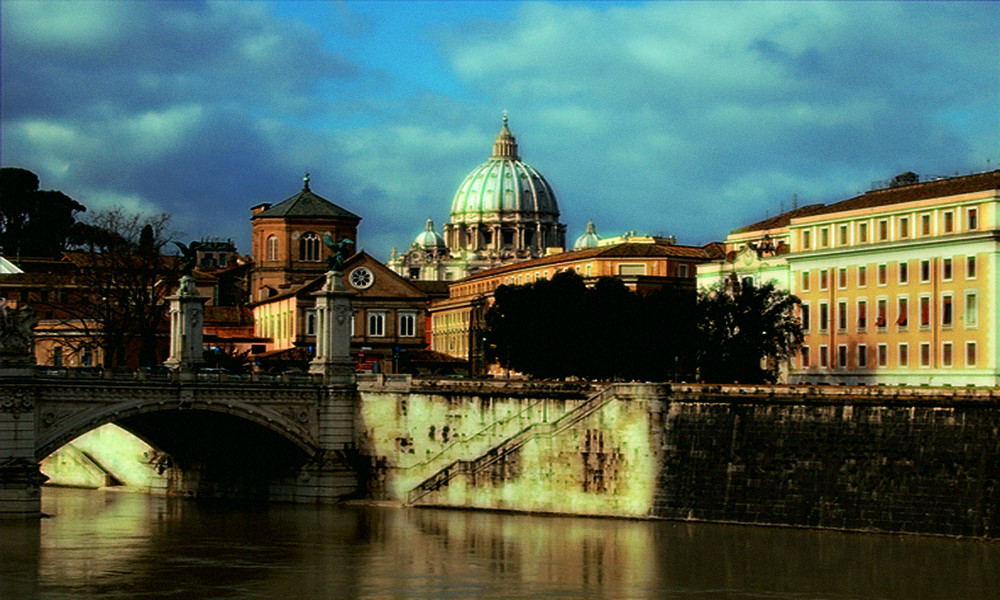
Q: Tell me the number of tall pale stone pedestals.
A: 2